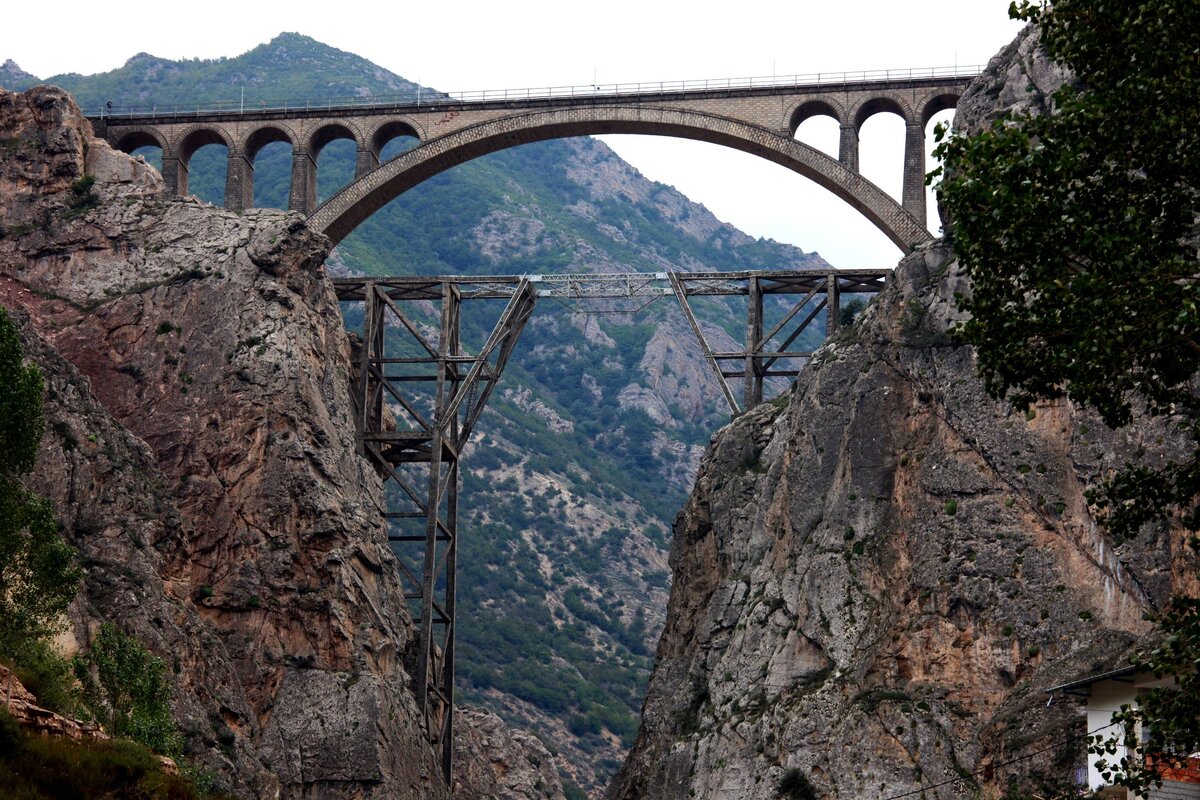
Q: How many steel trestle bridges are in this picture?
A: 1